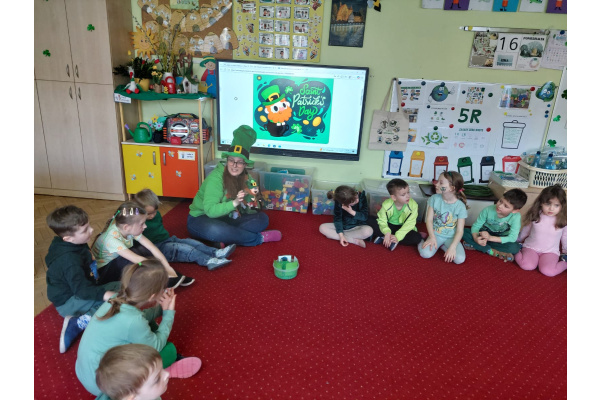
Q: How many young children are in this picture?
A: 10